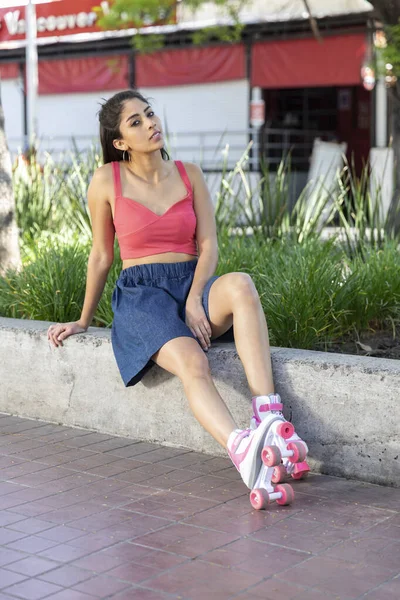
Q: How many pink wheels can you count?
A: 6